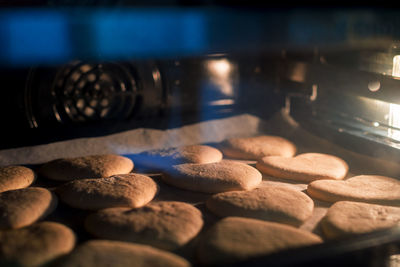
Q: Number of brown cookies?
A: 15